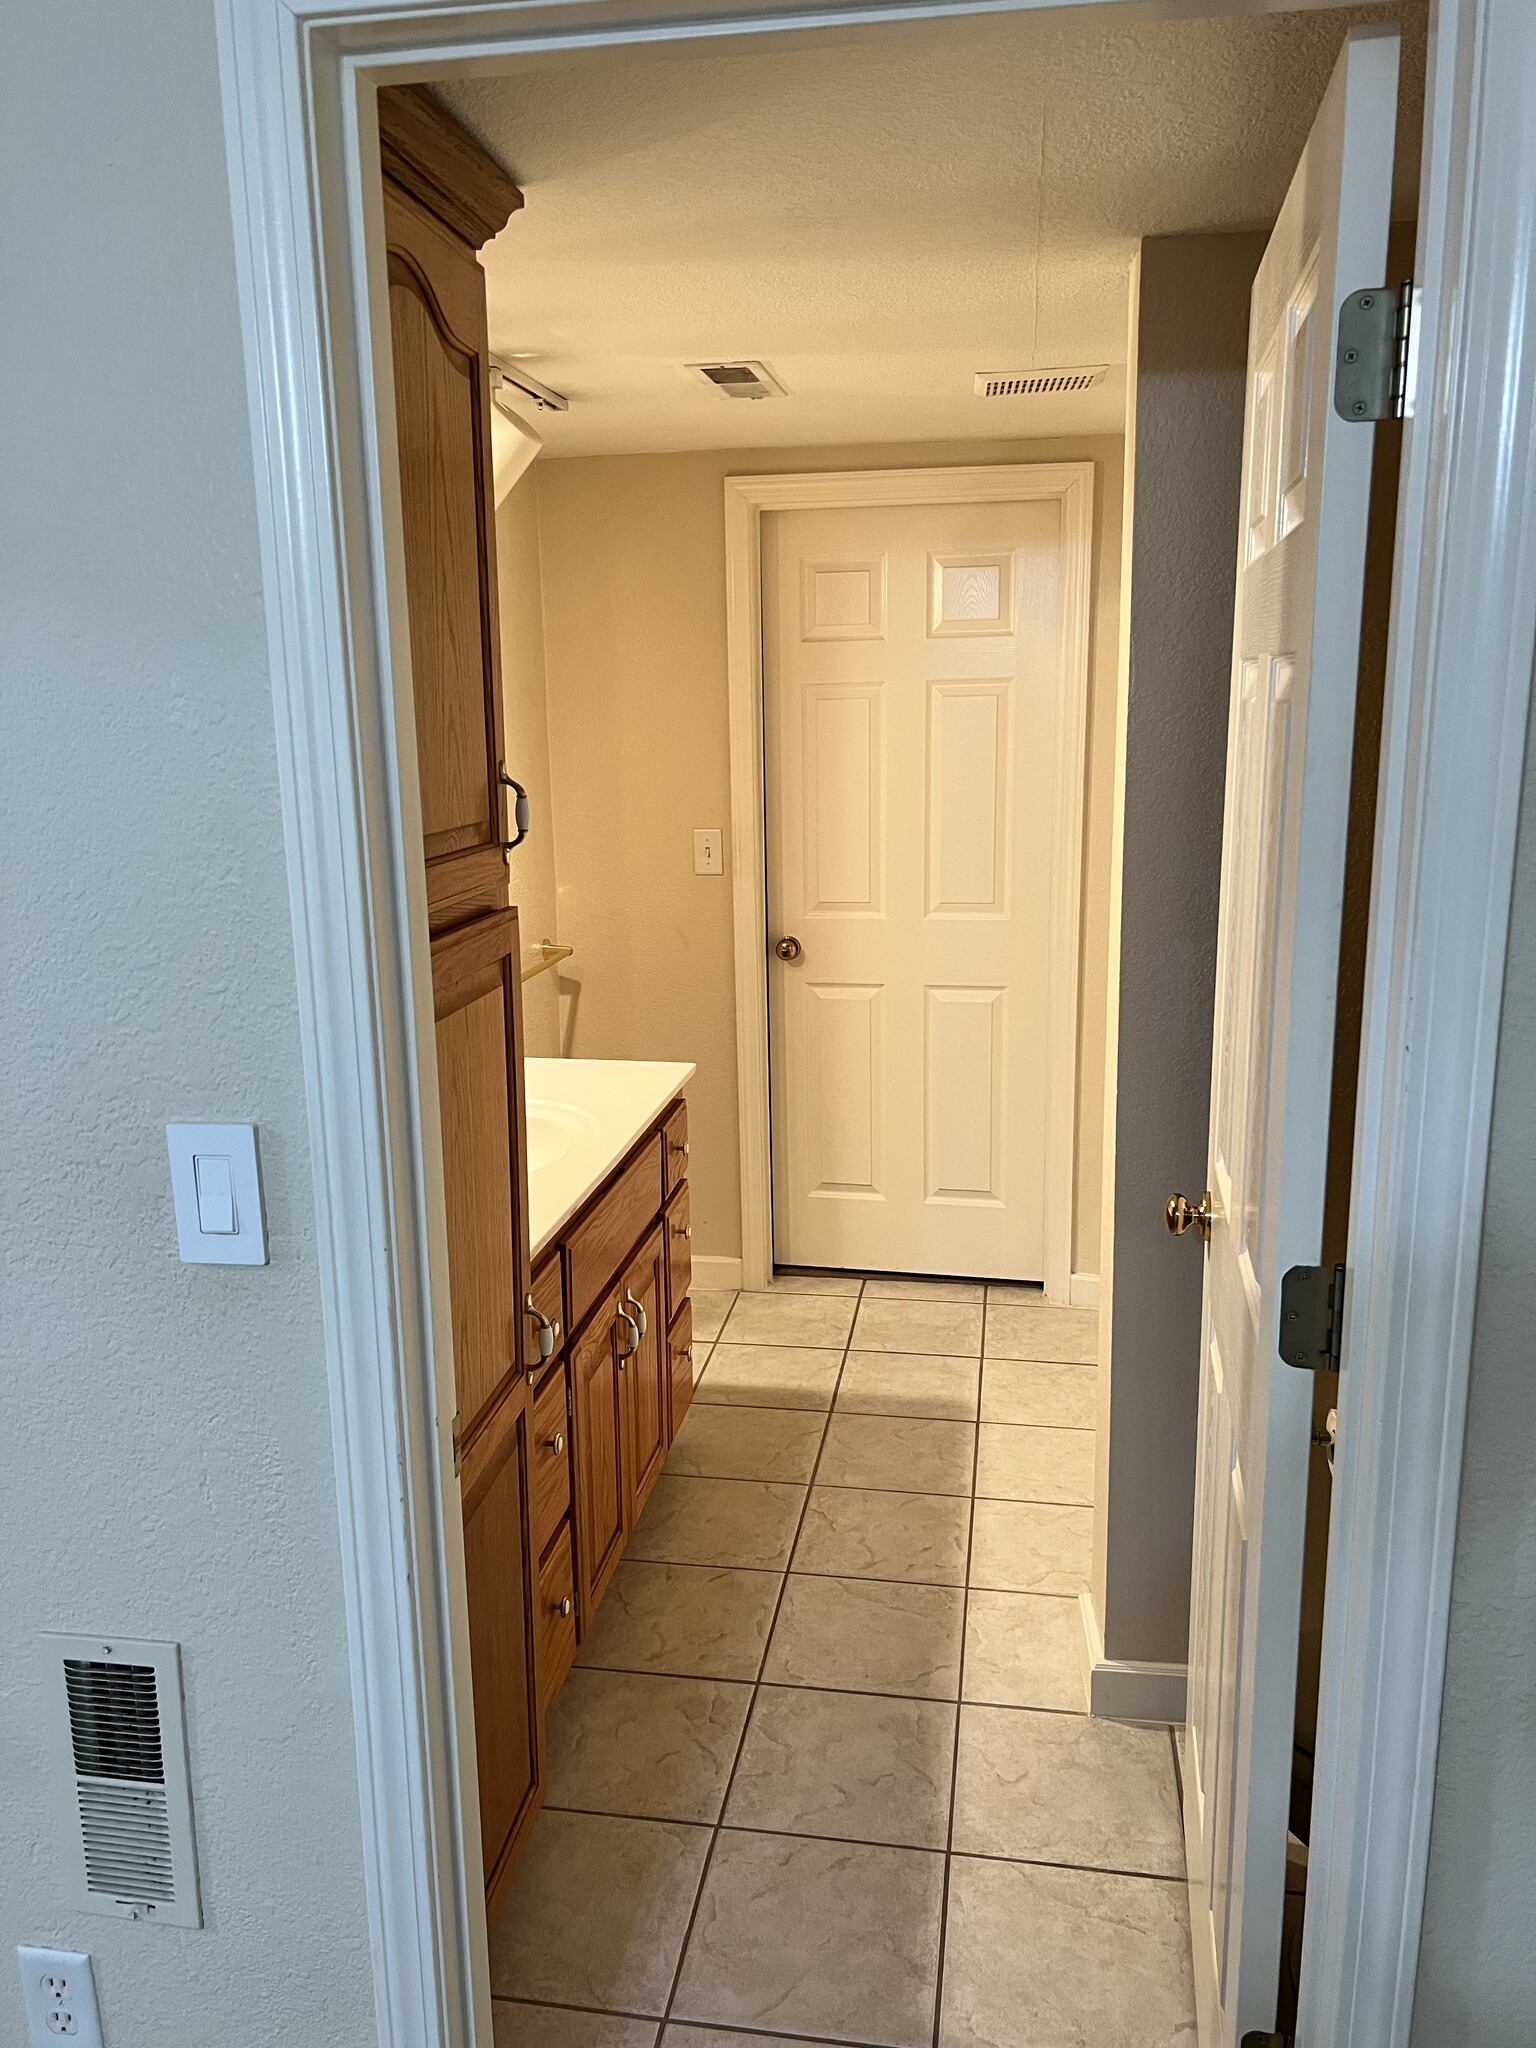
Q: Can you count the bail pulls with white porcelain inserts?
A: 4